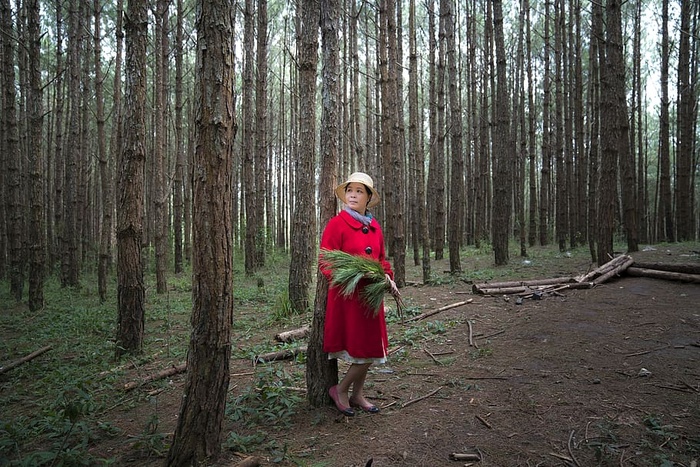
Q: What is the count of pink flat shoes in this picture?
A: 2